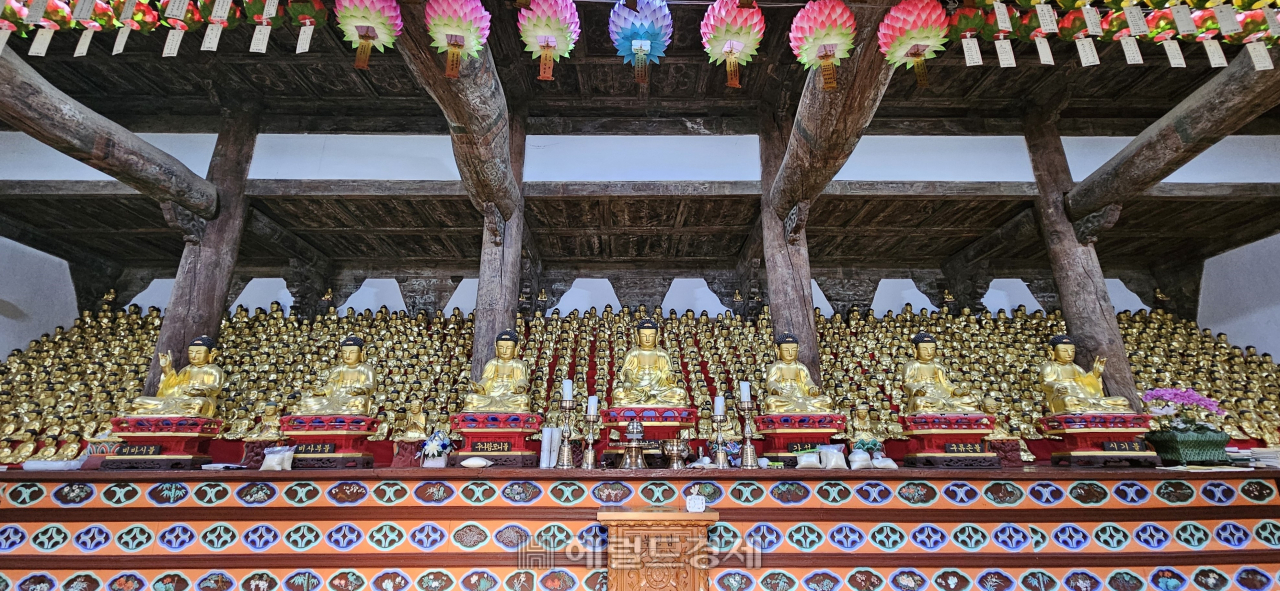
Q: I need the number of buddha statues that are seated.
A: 7